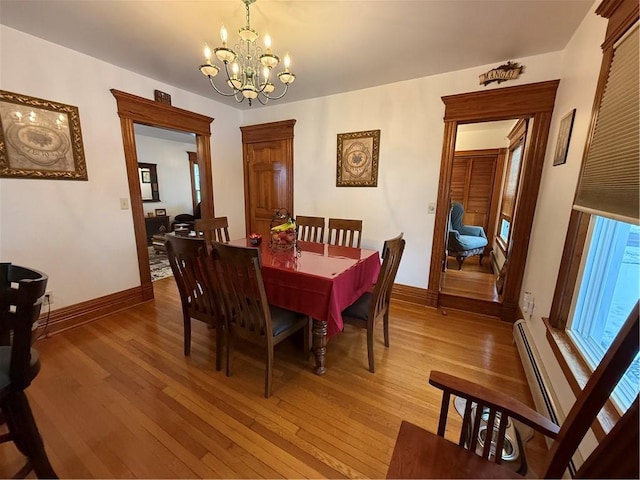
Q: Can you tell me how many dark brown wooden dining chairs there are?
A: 6